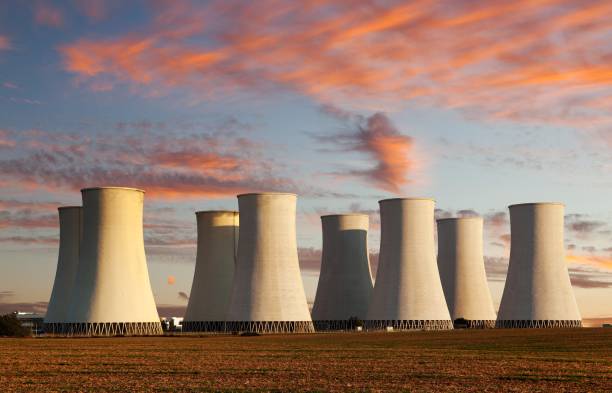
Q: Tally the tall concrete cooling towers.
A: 8